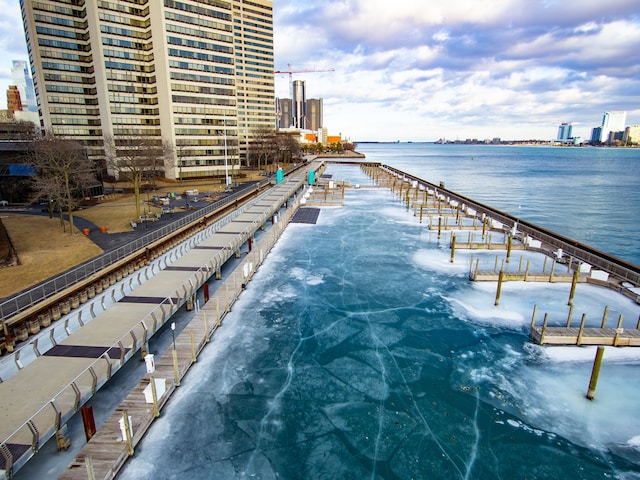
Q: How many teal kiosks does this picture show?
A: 2